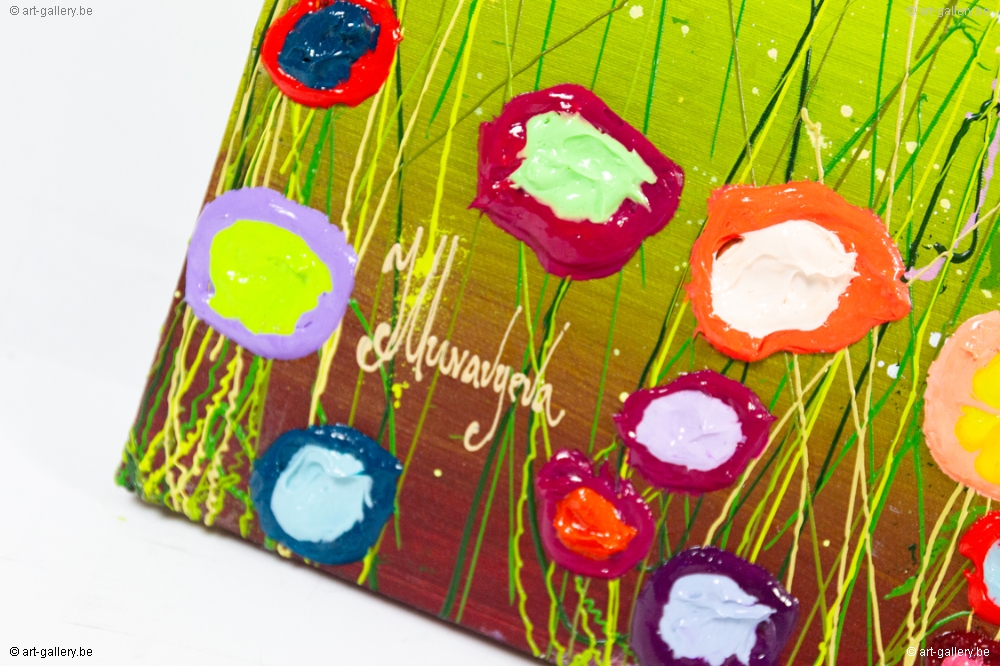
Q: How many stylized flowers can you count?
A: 11